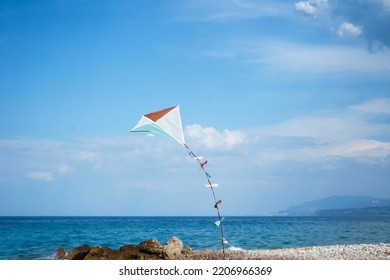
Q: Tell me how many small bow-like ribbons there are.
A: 8